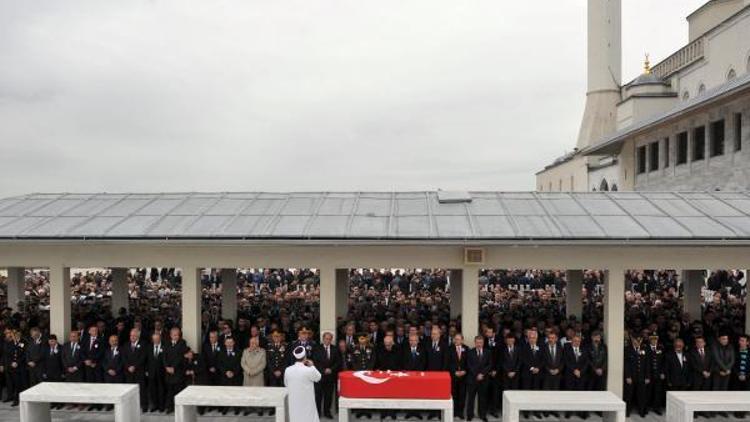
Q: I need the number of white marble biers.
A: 5